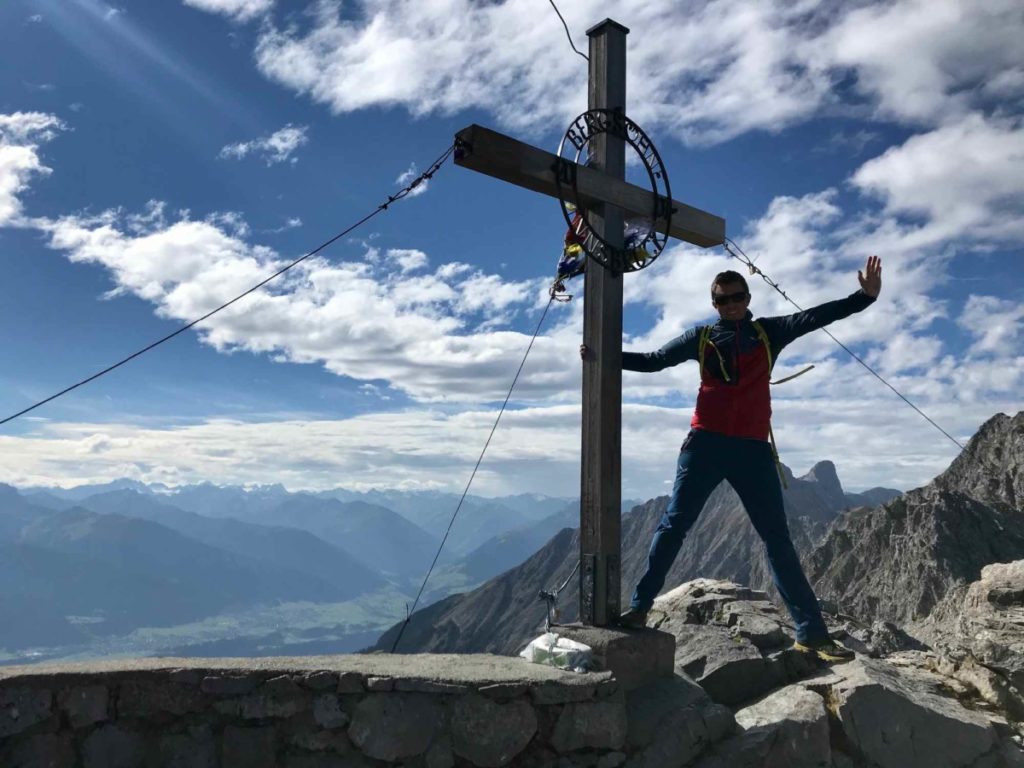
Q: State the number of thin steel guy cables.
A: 3